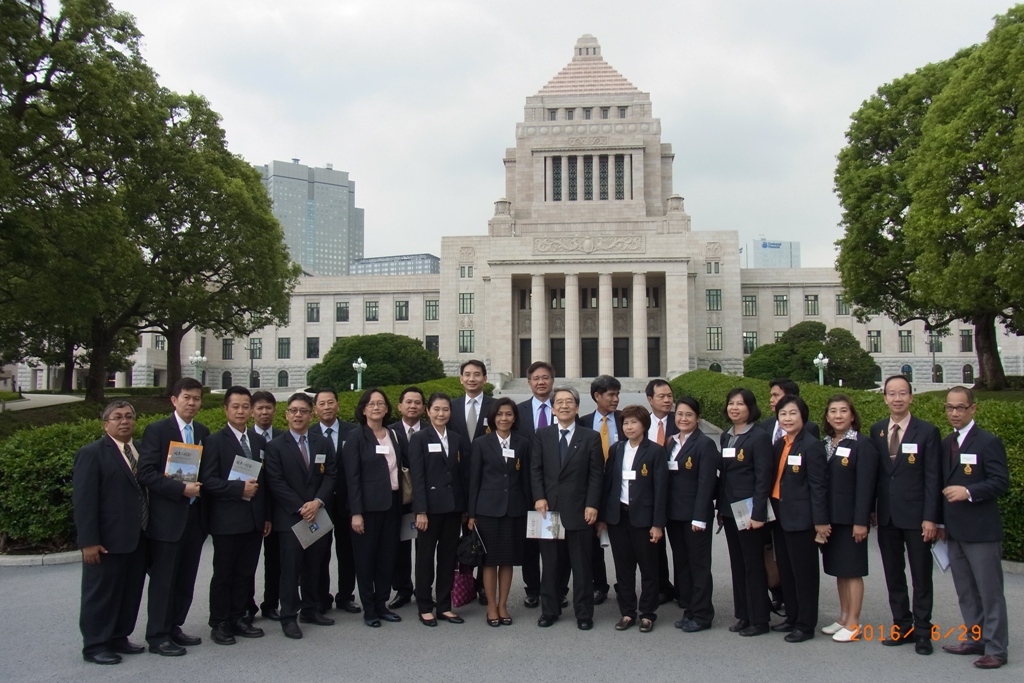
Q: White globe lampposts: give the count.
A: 3